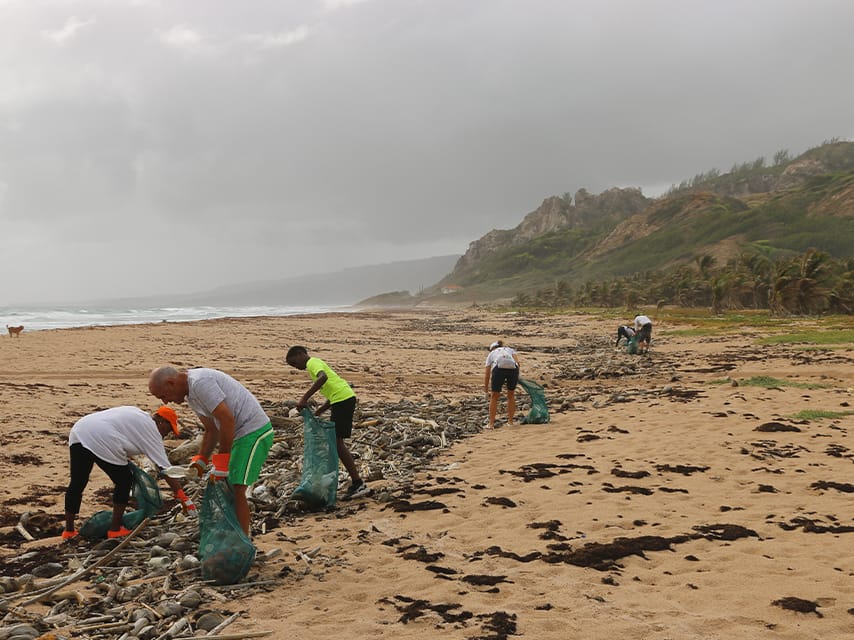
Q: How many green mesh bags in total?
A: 5